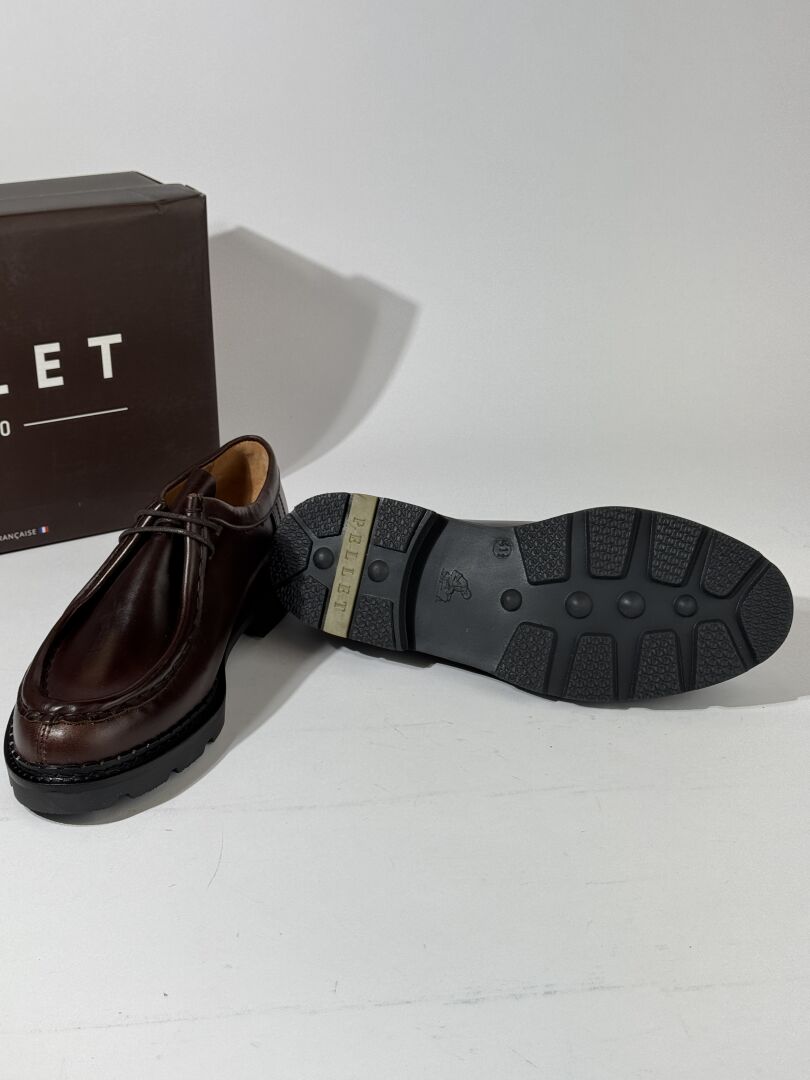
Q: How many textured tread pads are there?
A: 14